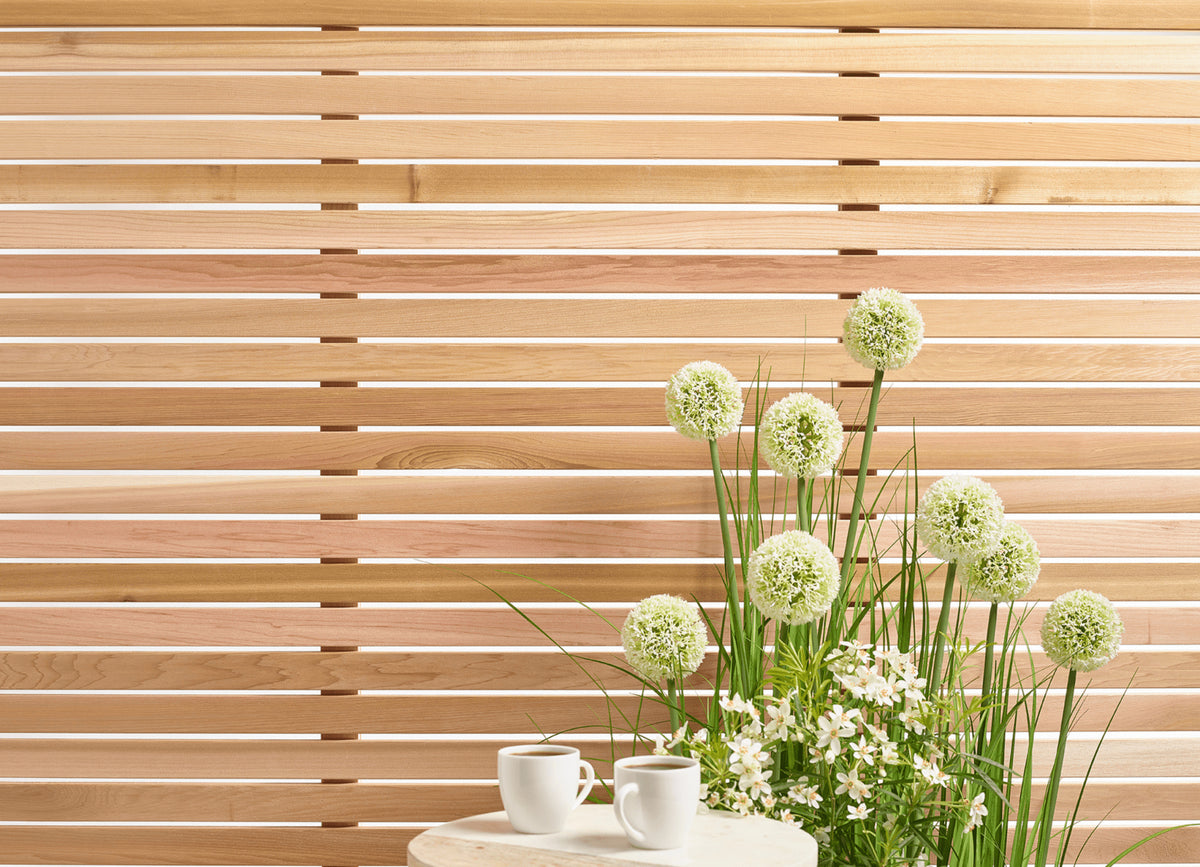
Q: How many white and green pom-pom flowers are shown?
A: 8